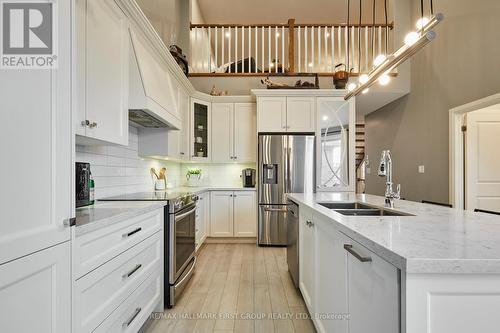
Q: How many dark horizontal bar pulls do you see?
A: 4